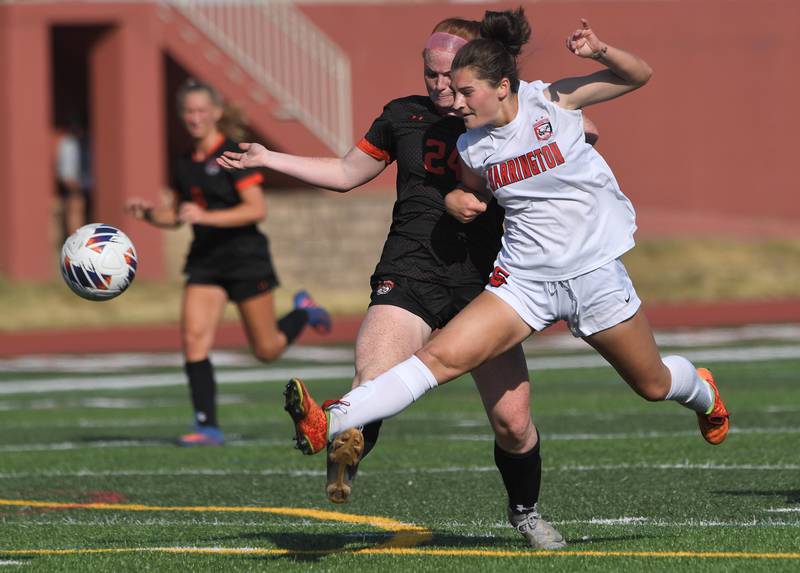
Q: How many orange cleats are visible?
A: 2